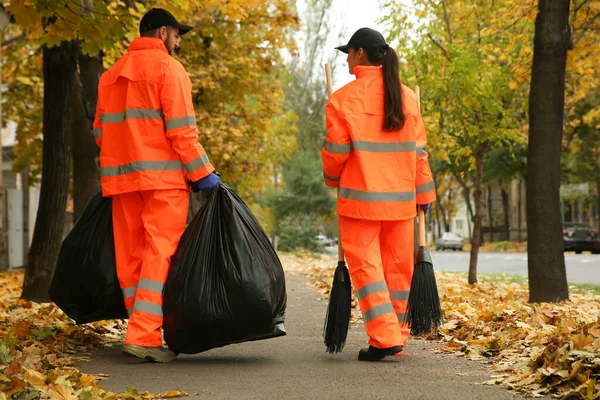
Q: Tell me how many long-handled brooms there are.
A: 2